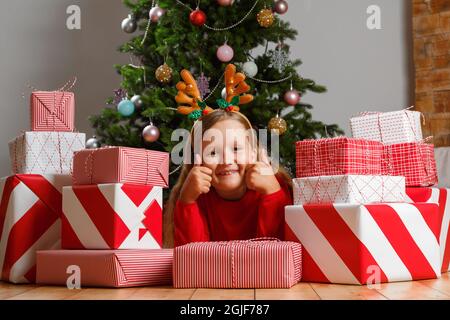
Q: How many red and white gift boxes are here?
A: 13